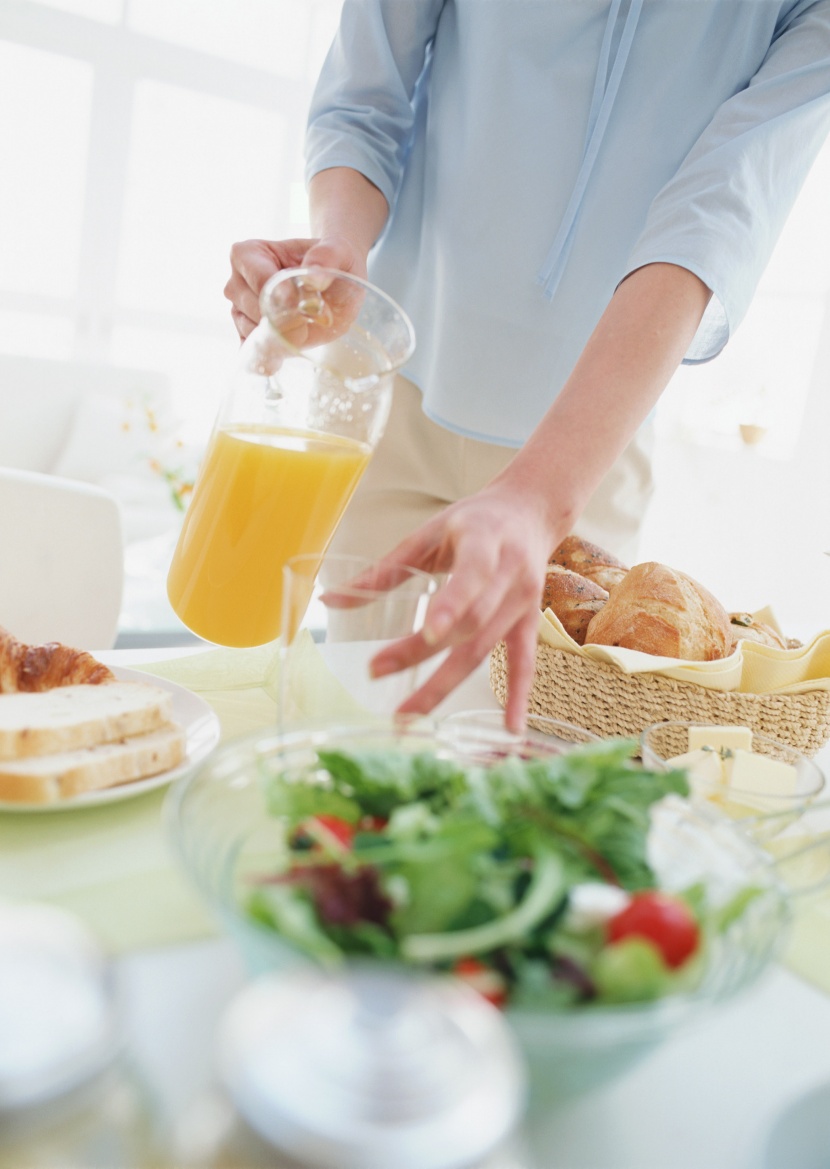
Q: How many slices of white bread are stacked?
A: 2